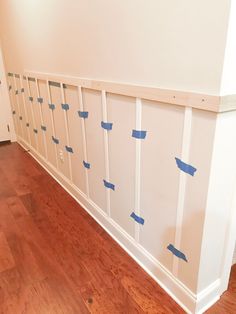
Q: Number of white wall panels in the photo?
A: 11